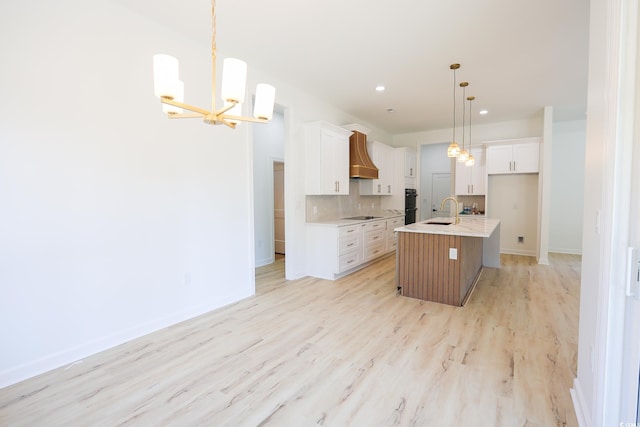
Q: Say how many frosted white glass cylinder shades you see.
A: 5